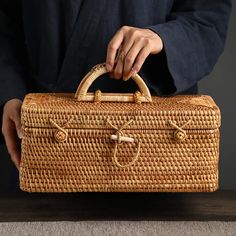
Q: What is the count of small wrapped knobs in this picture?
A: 2